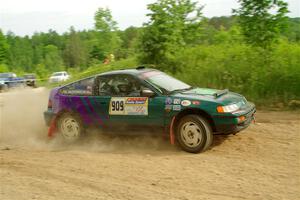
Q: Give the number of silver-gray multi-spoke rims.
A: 2